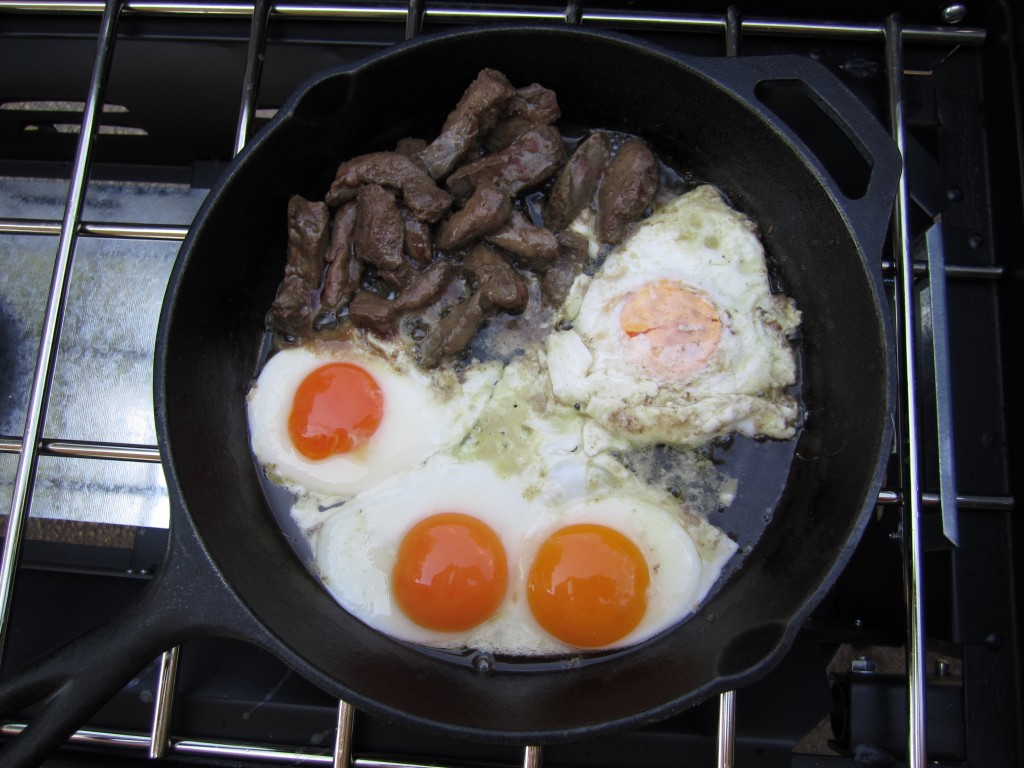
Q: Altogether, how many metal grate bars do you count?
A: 10